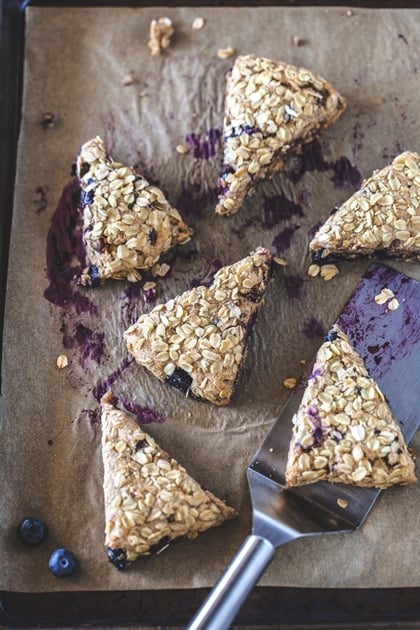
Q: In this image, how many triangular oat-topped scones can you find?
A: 6